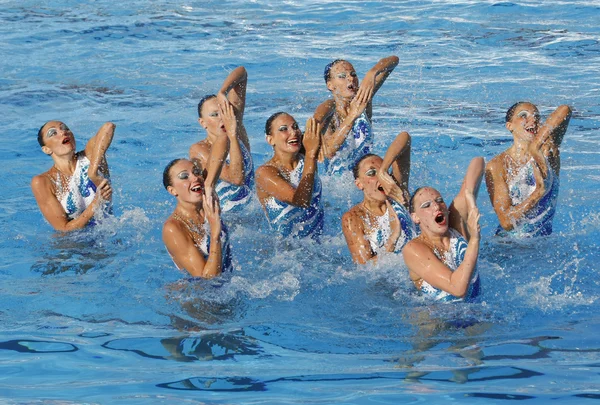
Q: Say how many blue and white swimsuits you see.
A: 8